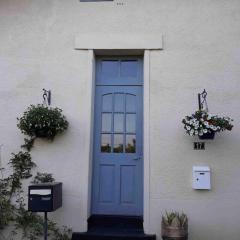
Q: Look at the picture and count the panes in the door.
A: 9